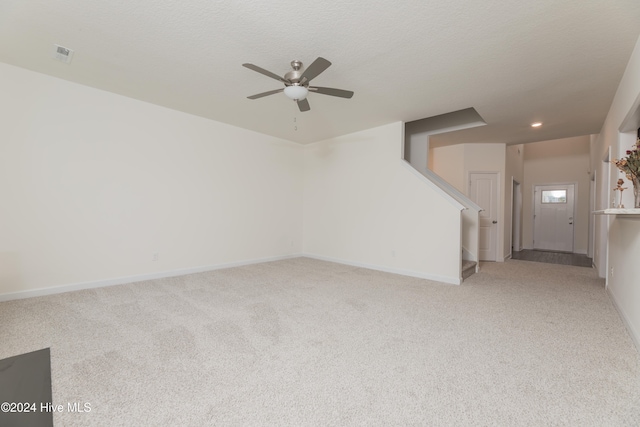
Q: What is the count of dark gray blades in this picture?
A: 5